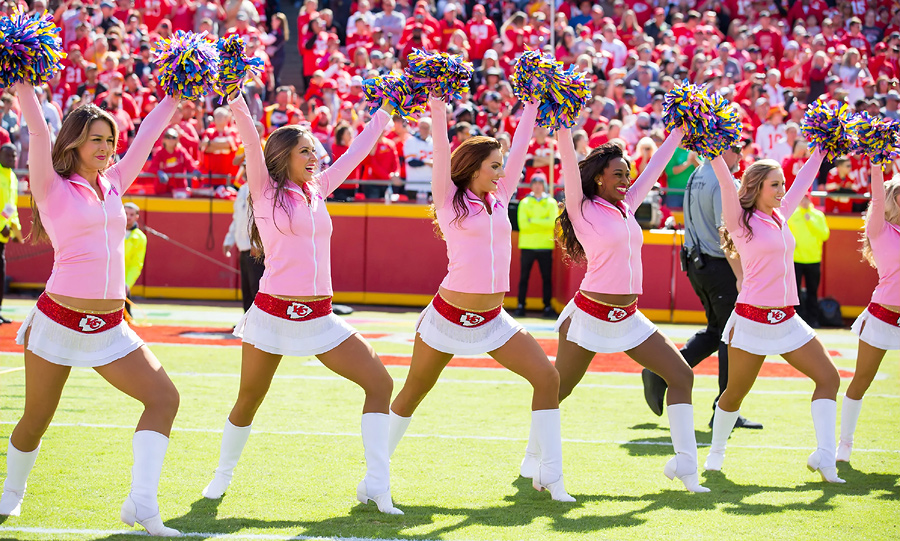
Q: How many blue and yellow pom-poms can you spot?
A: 11